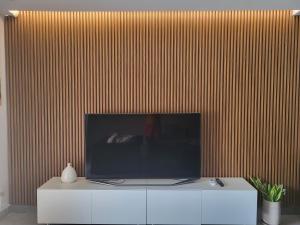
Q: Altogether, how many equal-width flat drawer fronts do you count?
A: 4